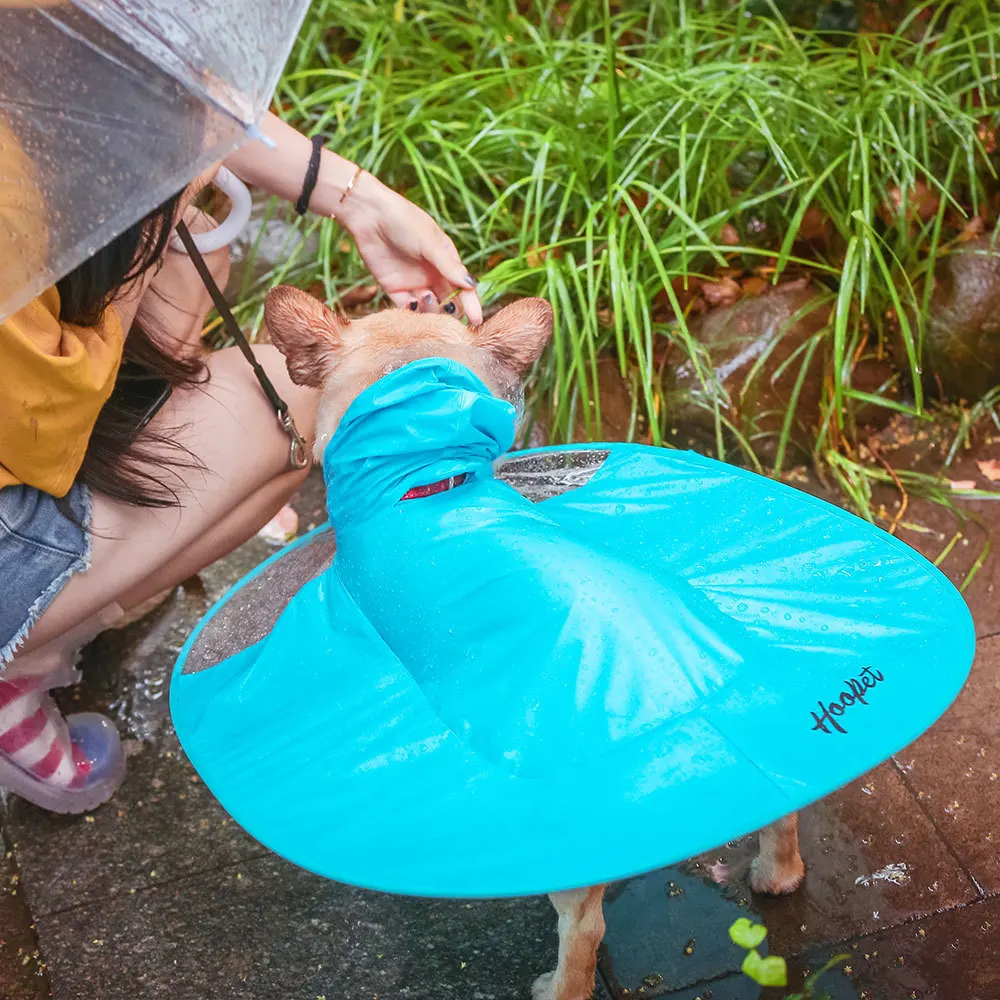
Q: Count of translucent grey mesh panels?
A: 2